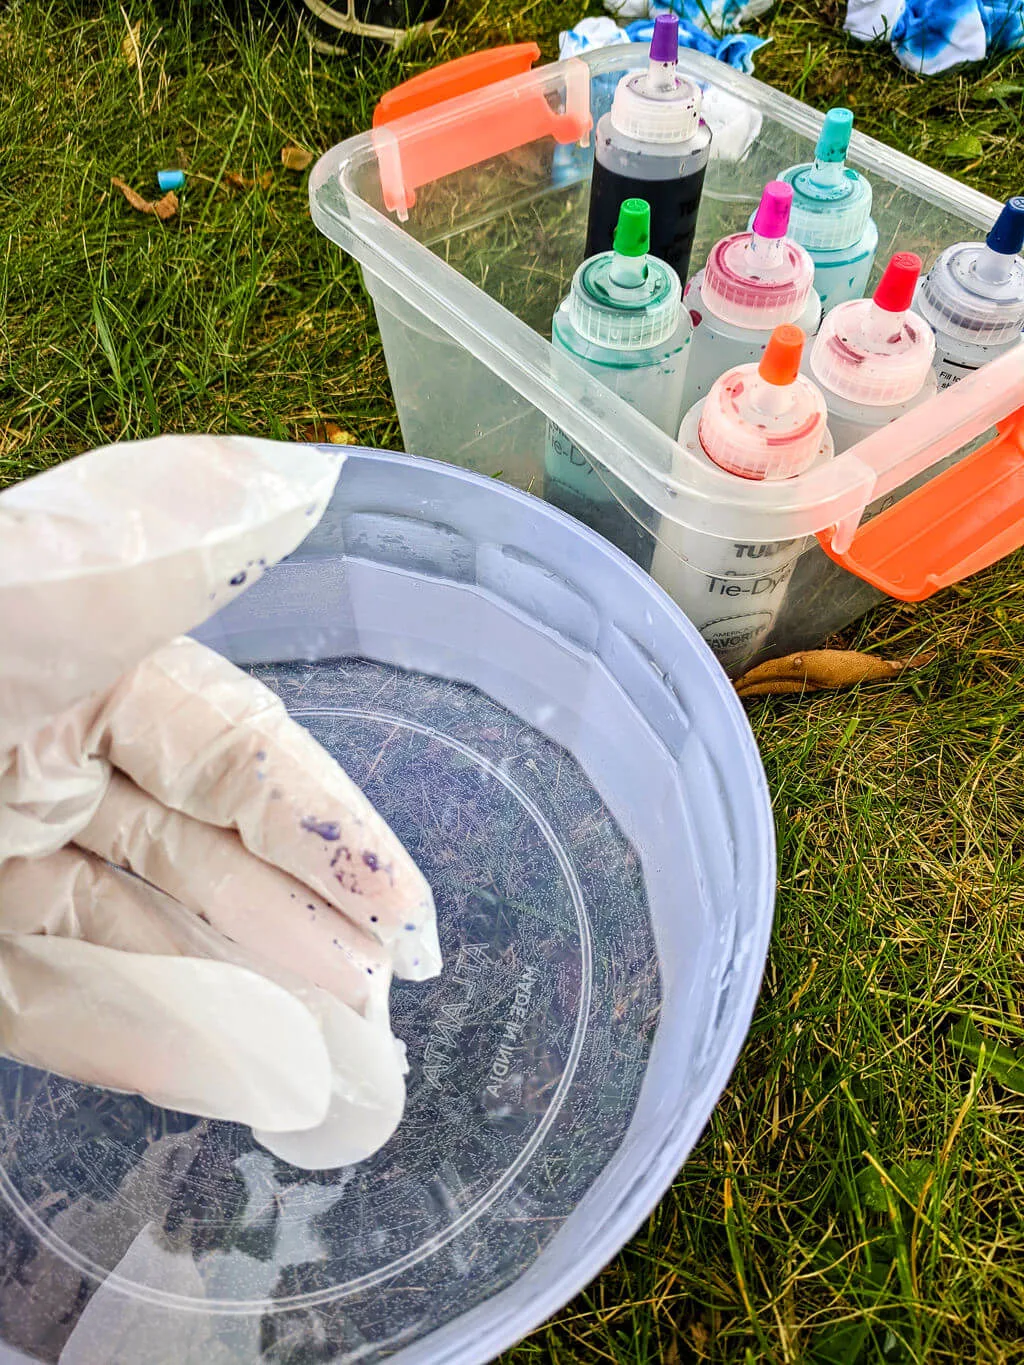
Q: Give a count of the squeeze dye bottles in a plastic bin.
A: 7